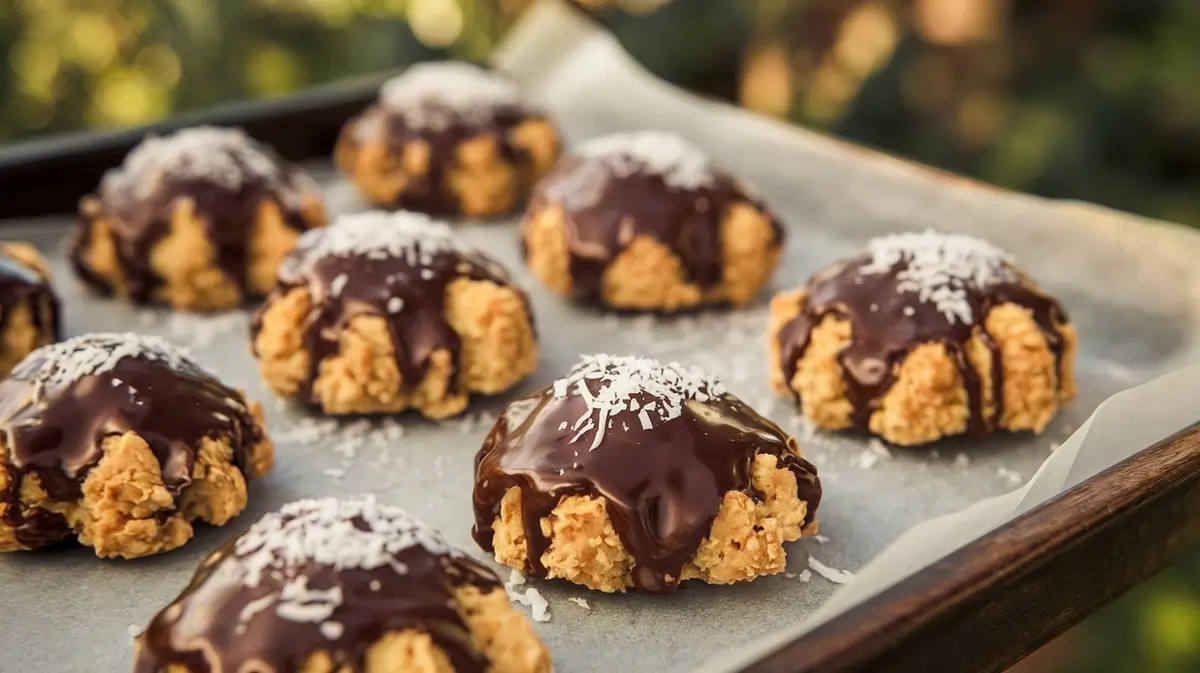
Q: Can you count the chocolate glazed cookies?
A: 9